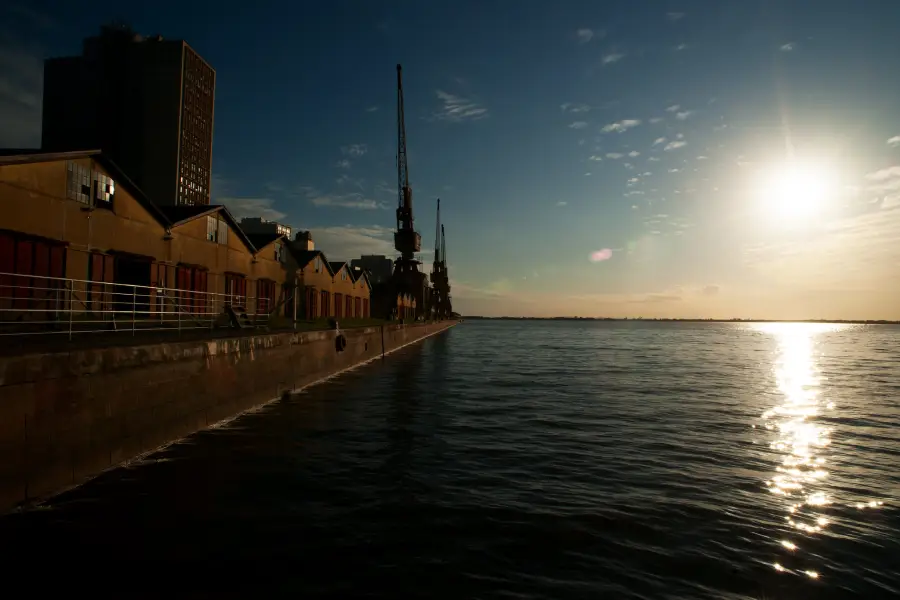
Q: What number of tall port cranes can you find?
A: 3